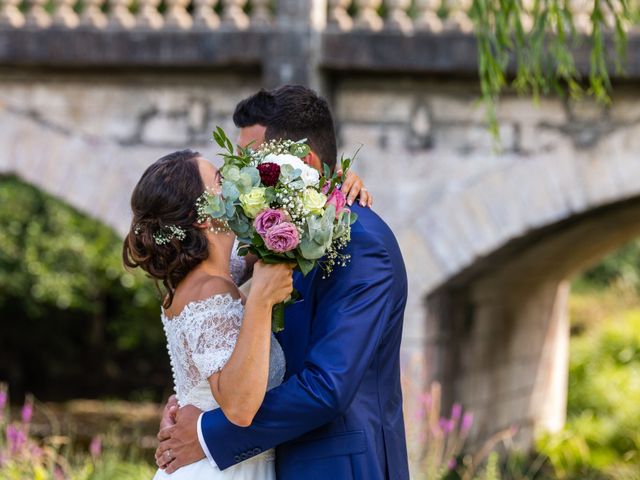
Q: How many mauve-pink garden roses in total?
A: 2